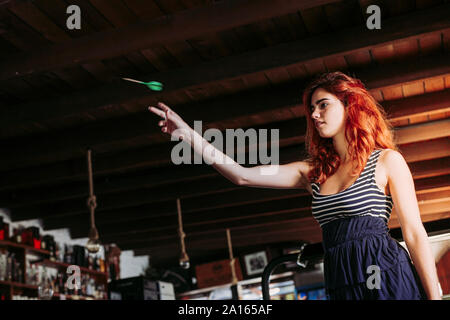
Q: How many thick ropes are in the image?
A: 3